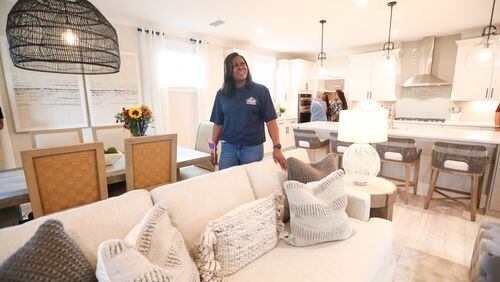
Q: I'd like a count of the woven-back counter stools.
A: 4